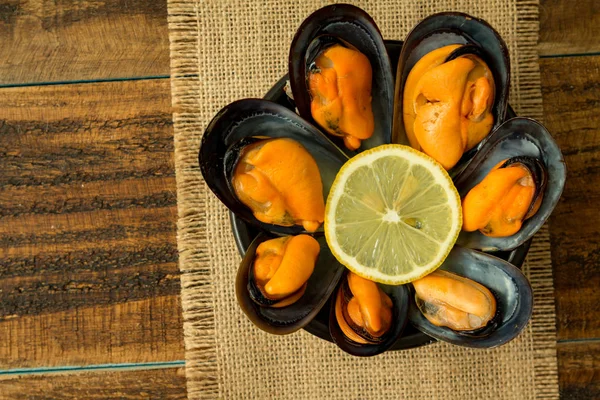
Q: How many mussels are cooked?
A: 7